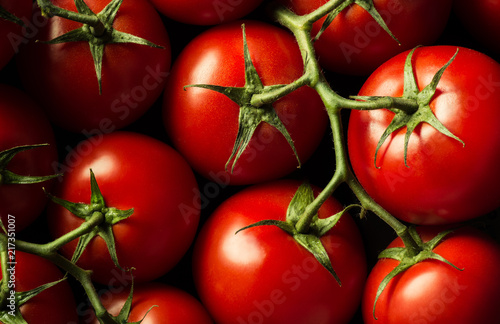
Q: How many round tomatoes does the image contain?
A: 13